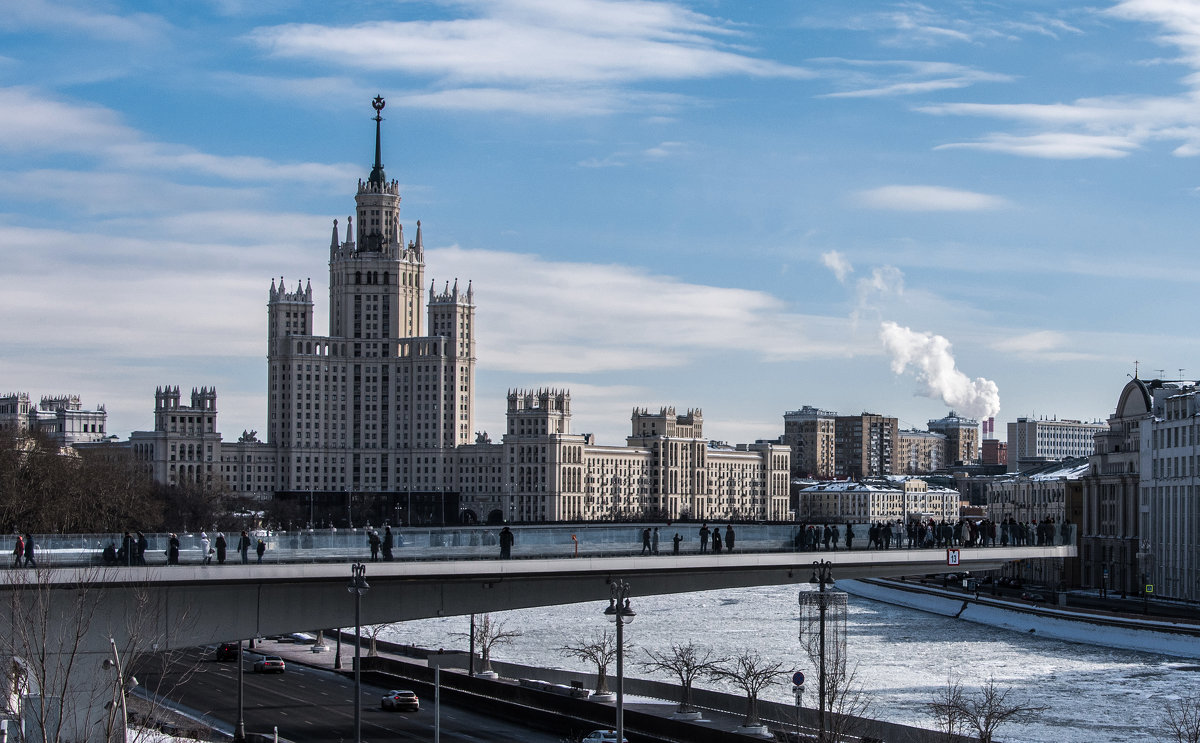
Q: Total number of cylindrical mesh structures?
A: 1